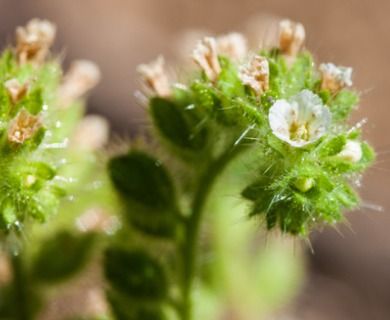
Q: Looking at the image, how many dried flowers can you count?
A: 11